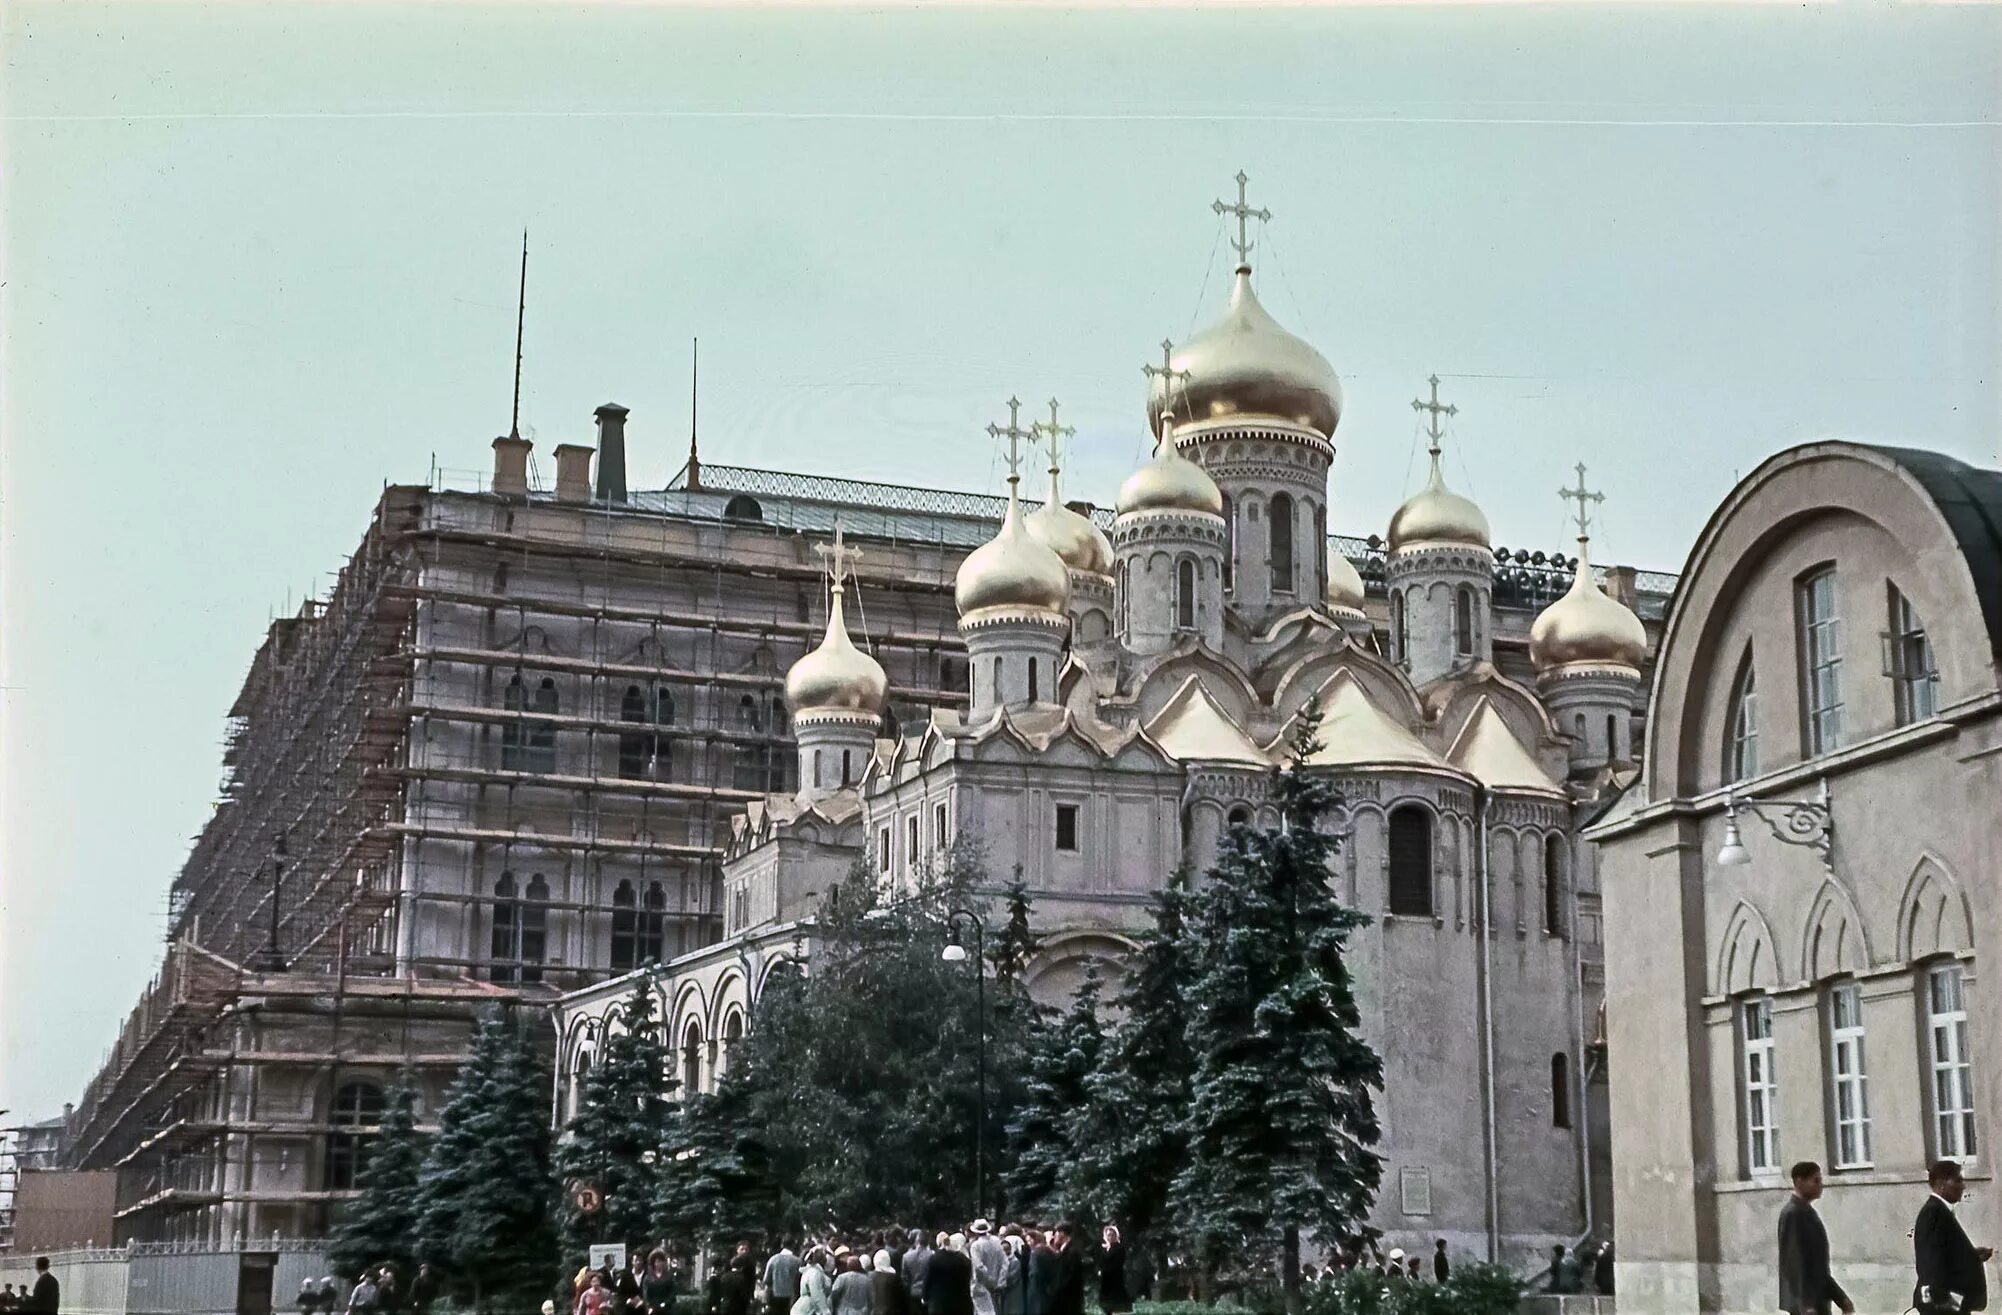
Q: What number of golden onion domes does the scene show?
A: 8